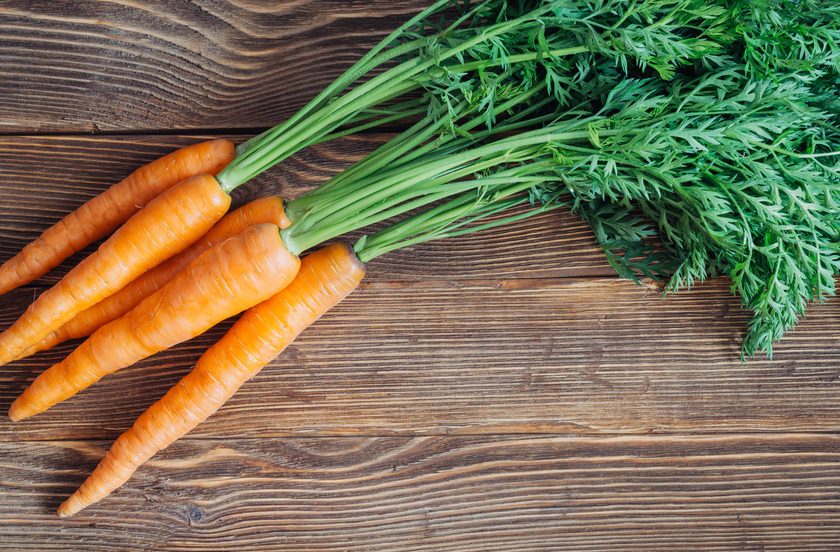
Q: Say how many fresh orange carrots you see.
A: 5